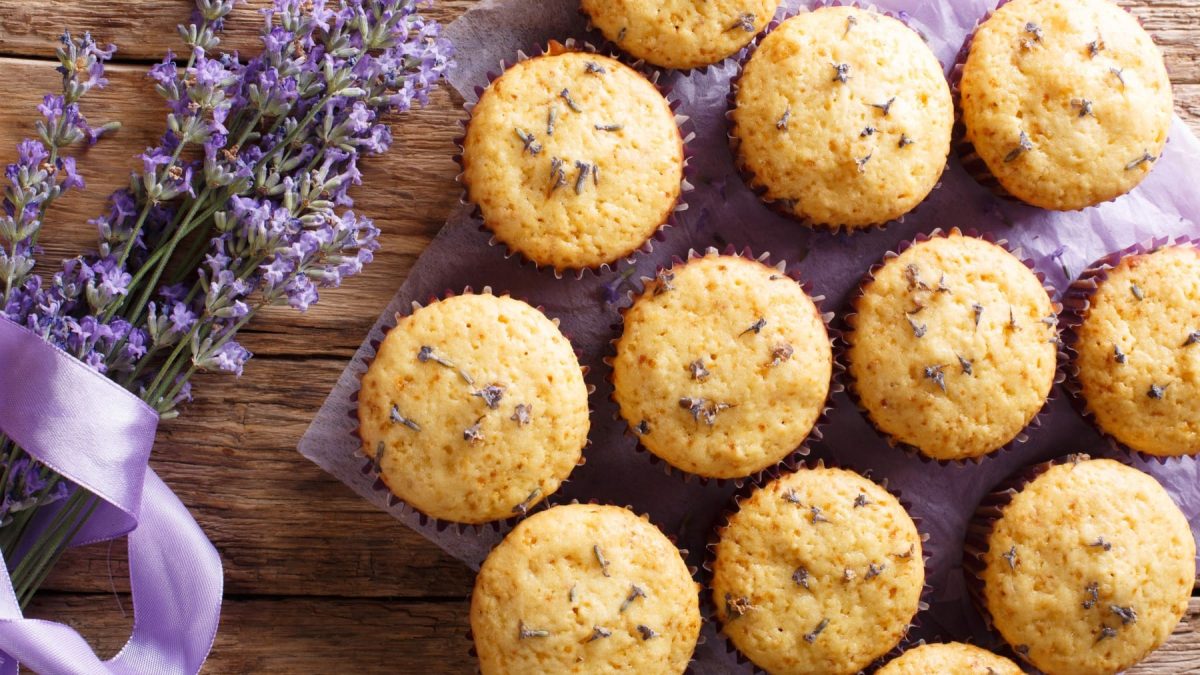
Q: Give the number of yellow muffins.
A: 12